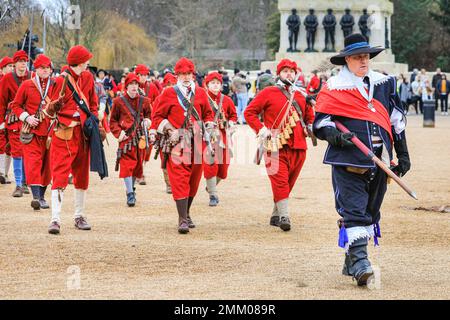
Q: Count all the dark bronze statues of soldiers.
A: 5